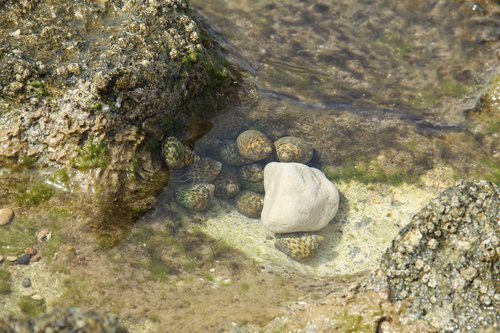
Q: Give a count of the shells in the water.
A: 10